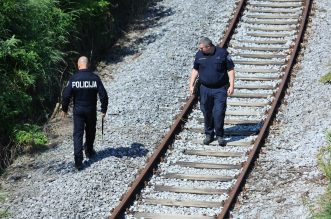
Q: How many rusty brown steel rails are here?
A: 2